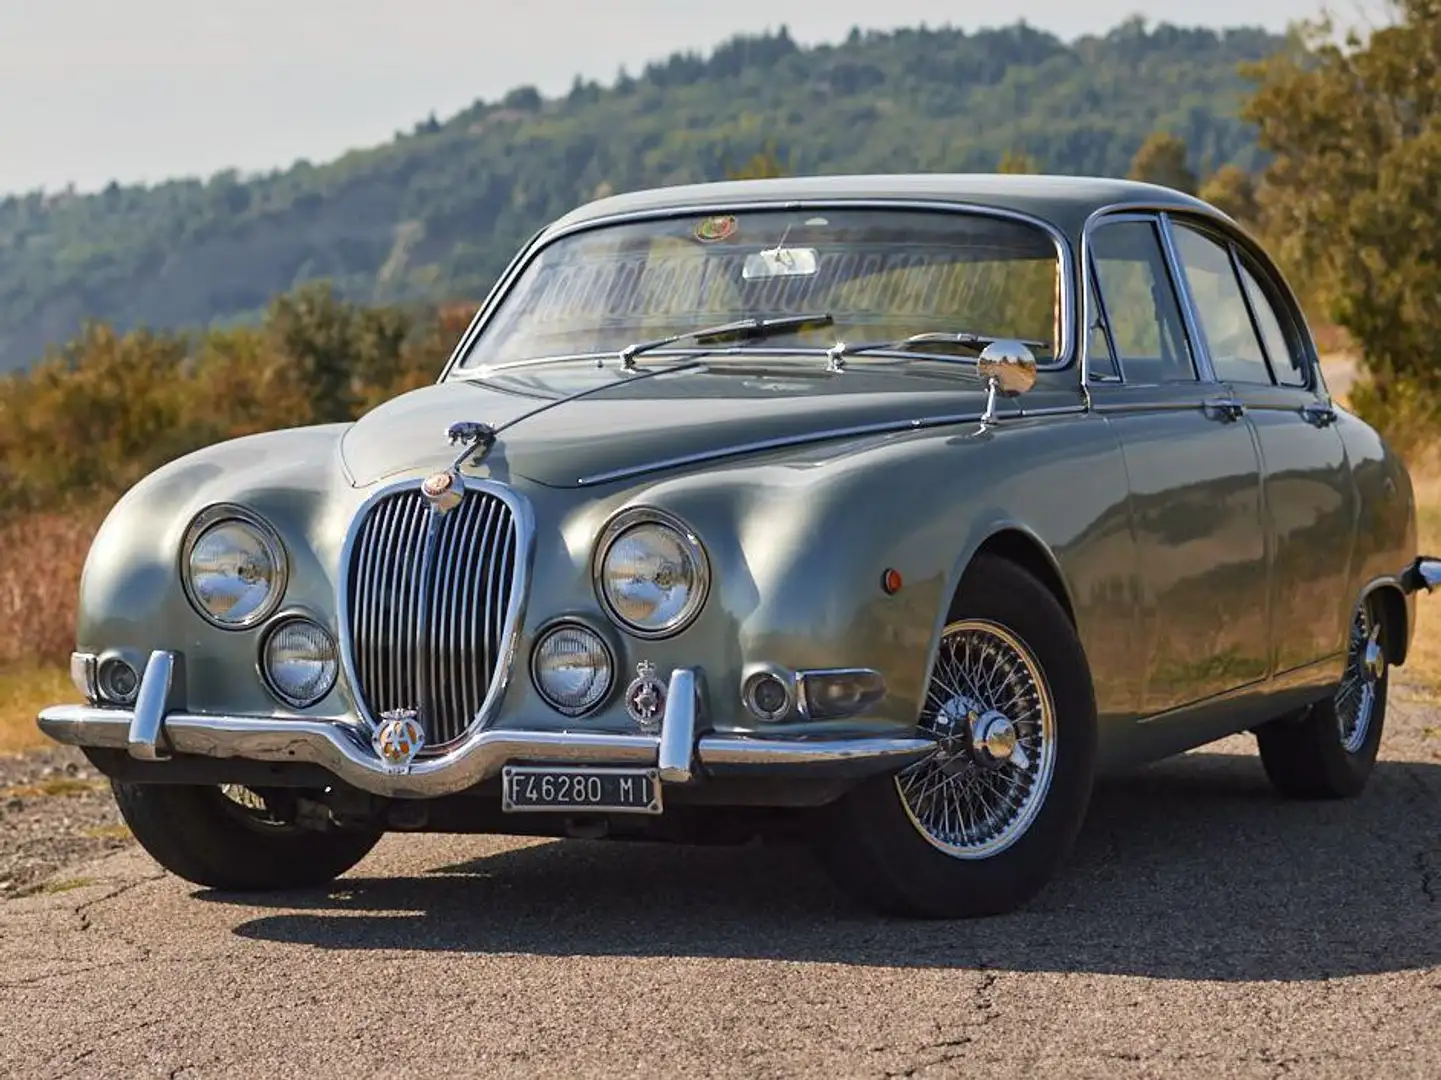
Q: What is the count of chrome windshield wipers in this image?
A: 2